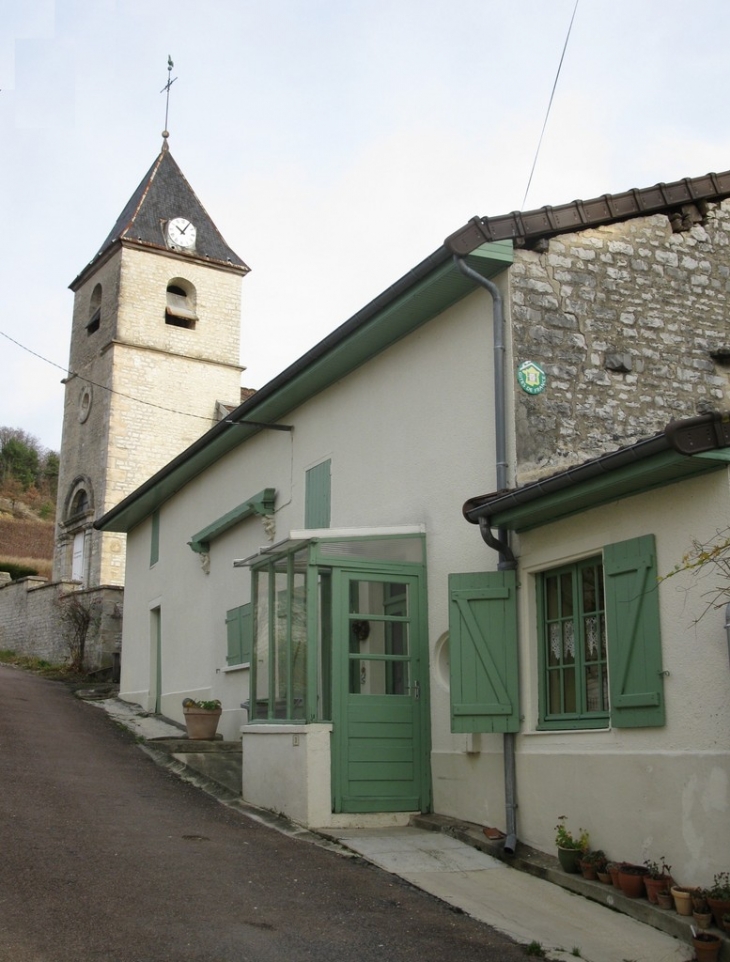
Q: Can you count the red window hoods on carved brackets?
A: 0